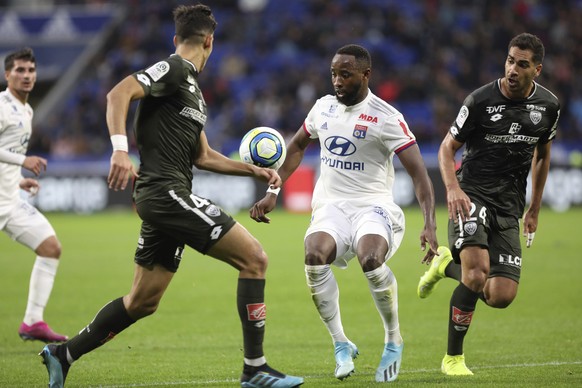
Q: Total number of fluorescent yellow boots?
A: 2